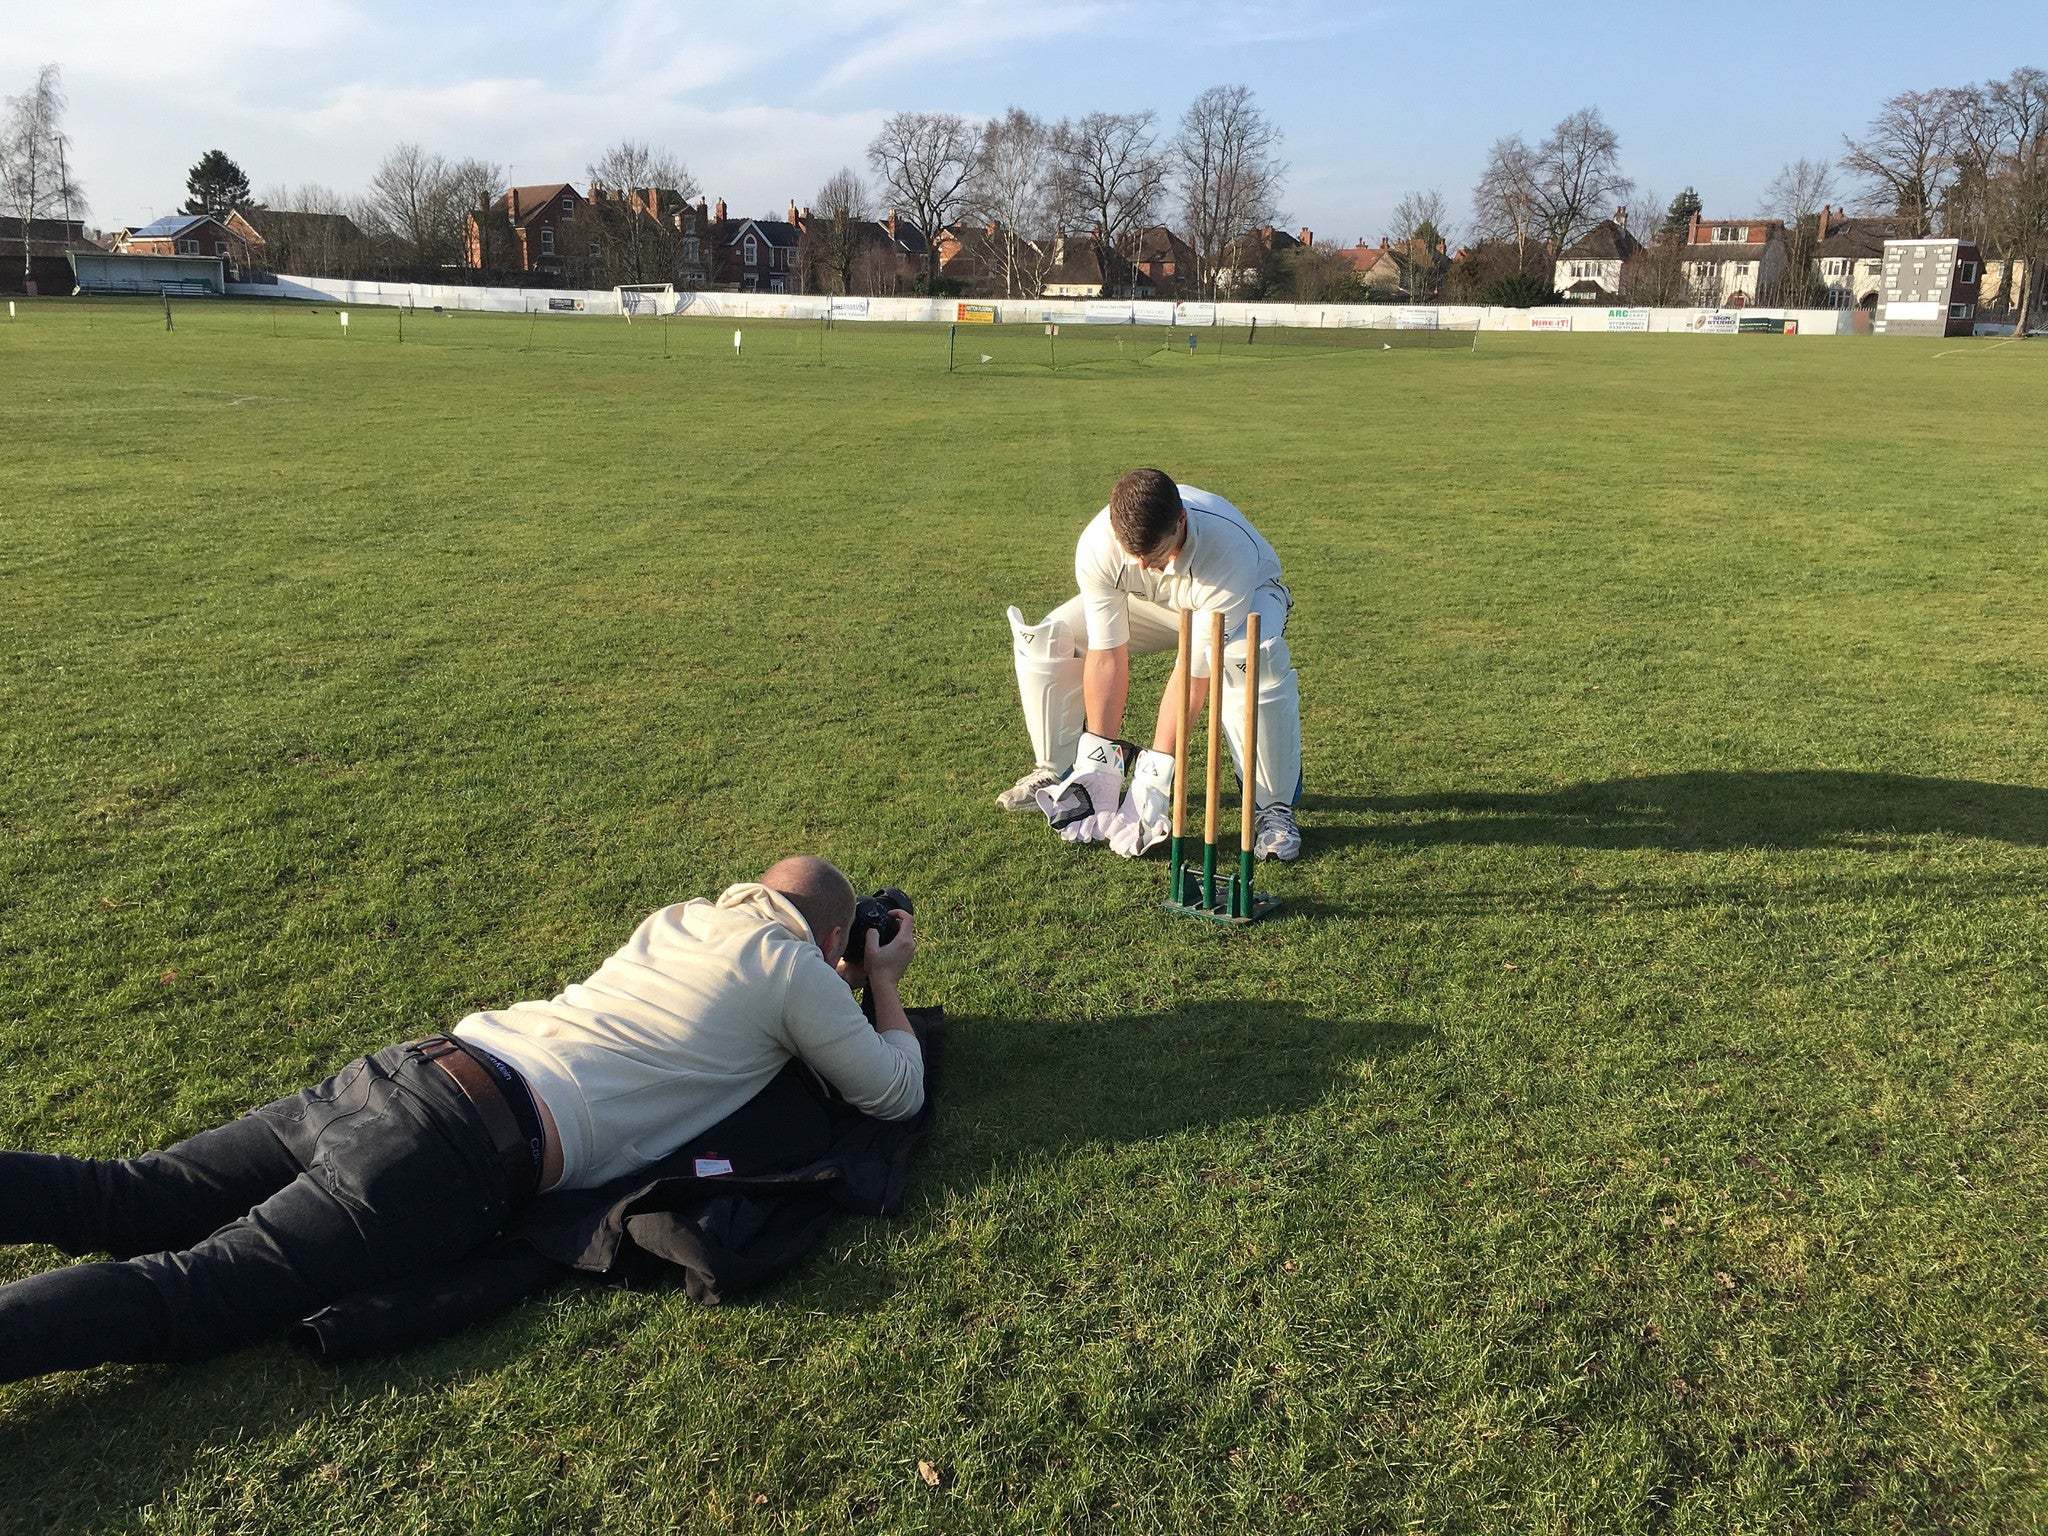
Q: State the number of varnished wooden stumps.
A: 3